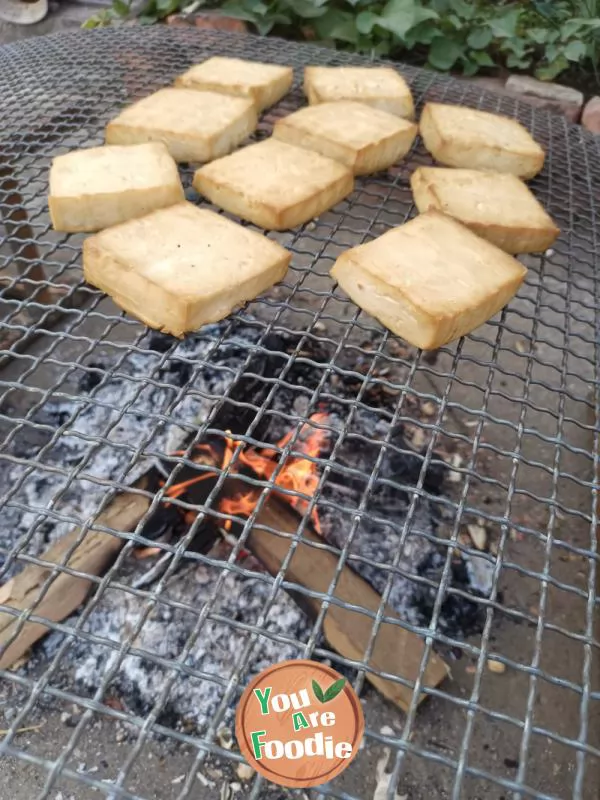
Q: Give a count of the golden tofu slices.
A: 10